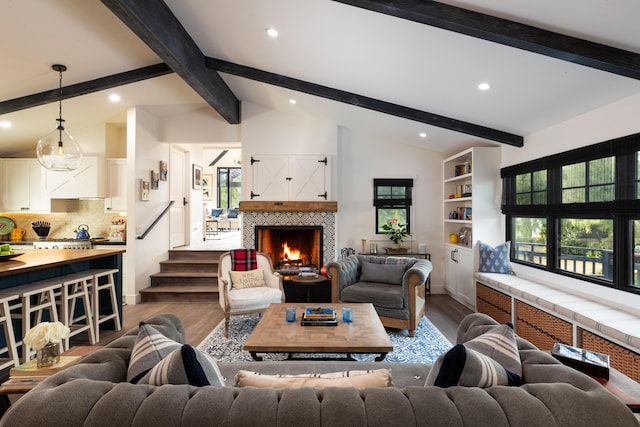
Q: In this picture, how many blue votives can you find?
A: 2